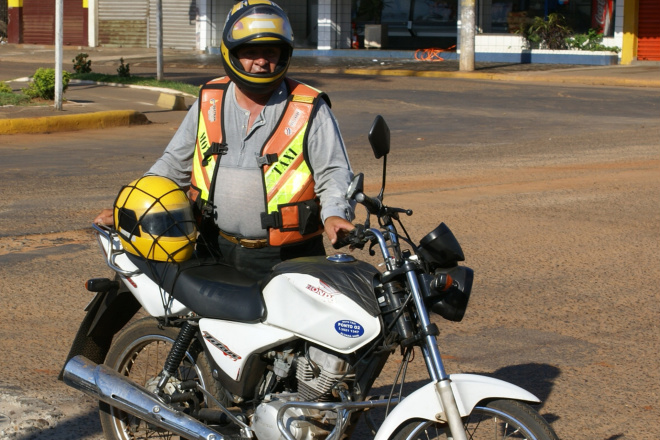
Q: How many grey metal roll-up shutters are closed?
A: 2